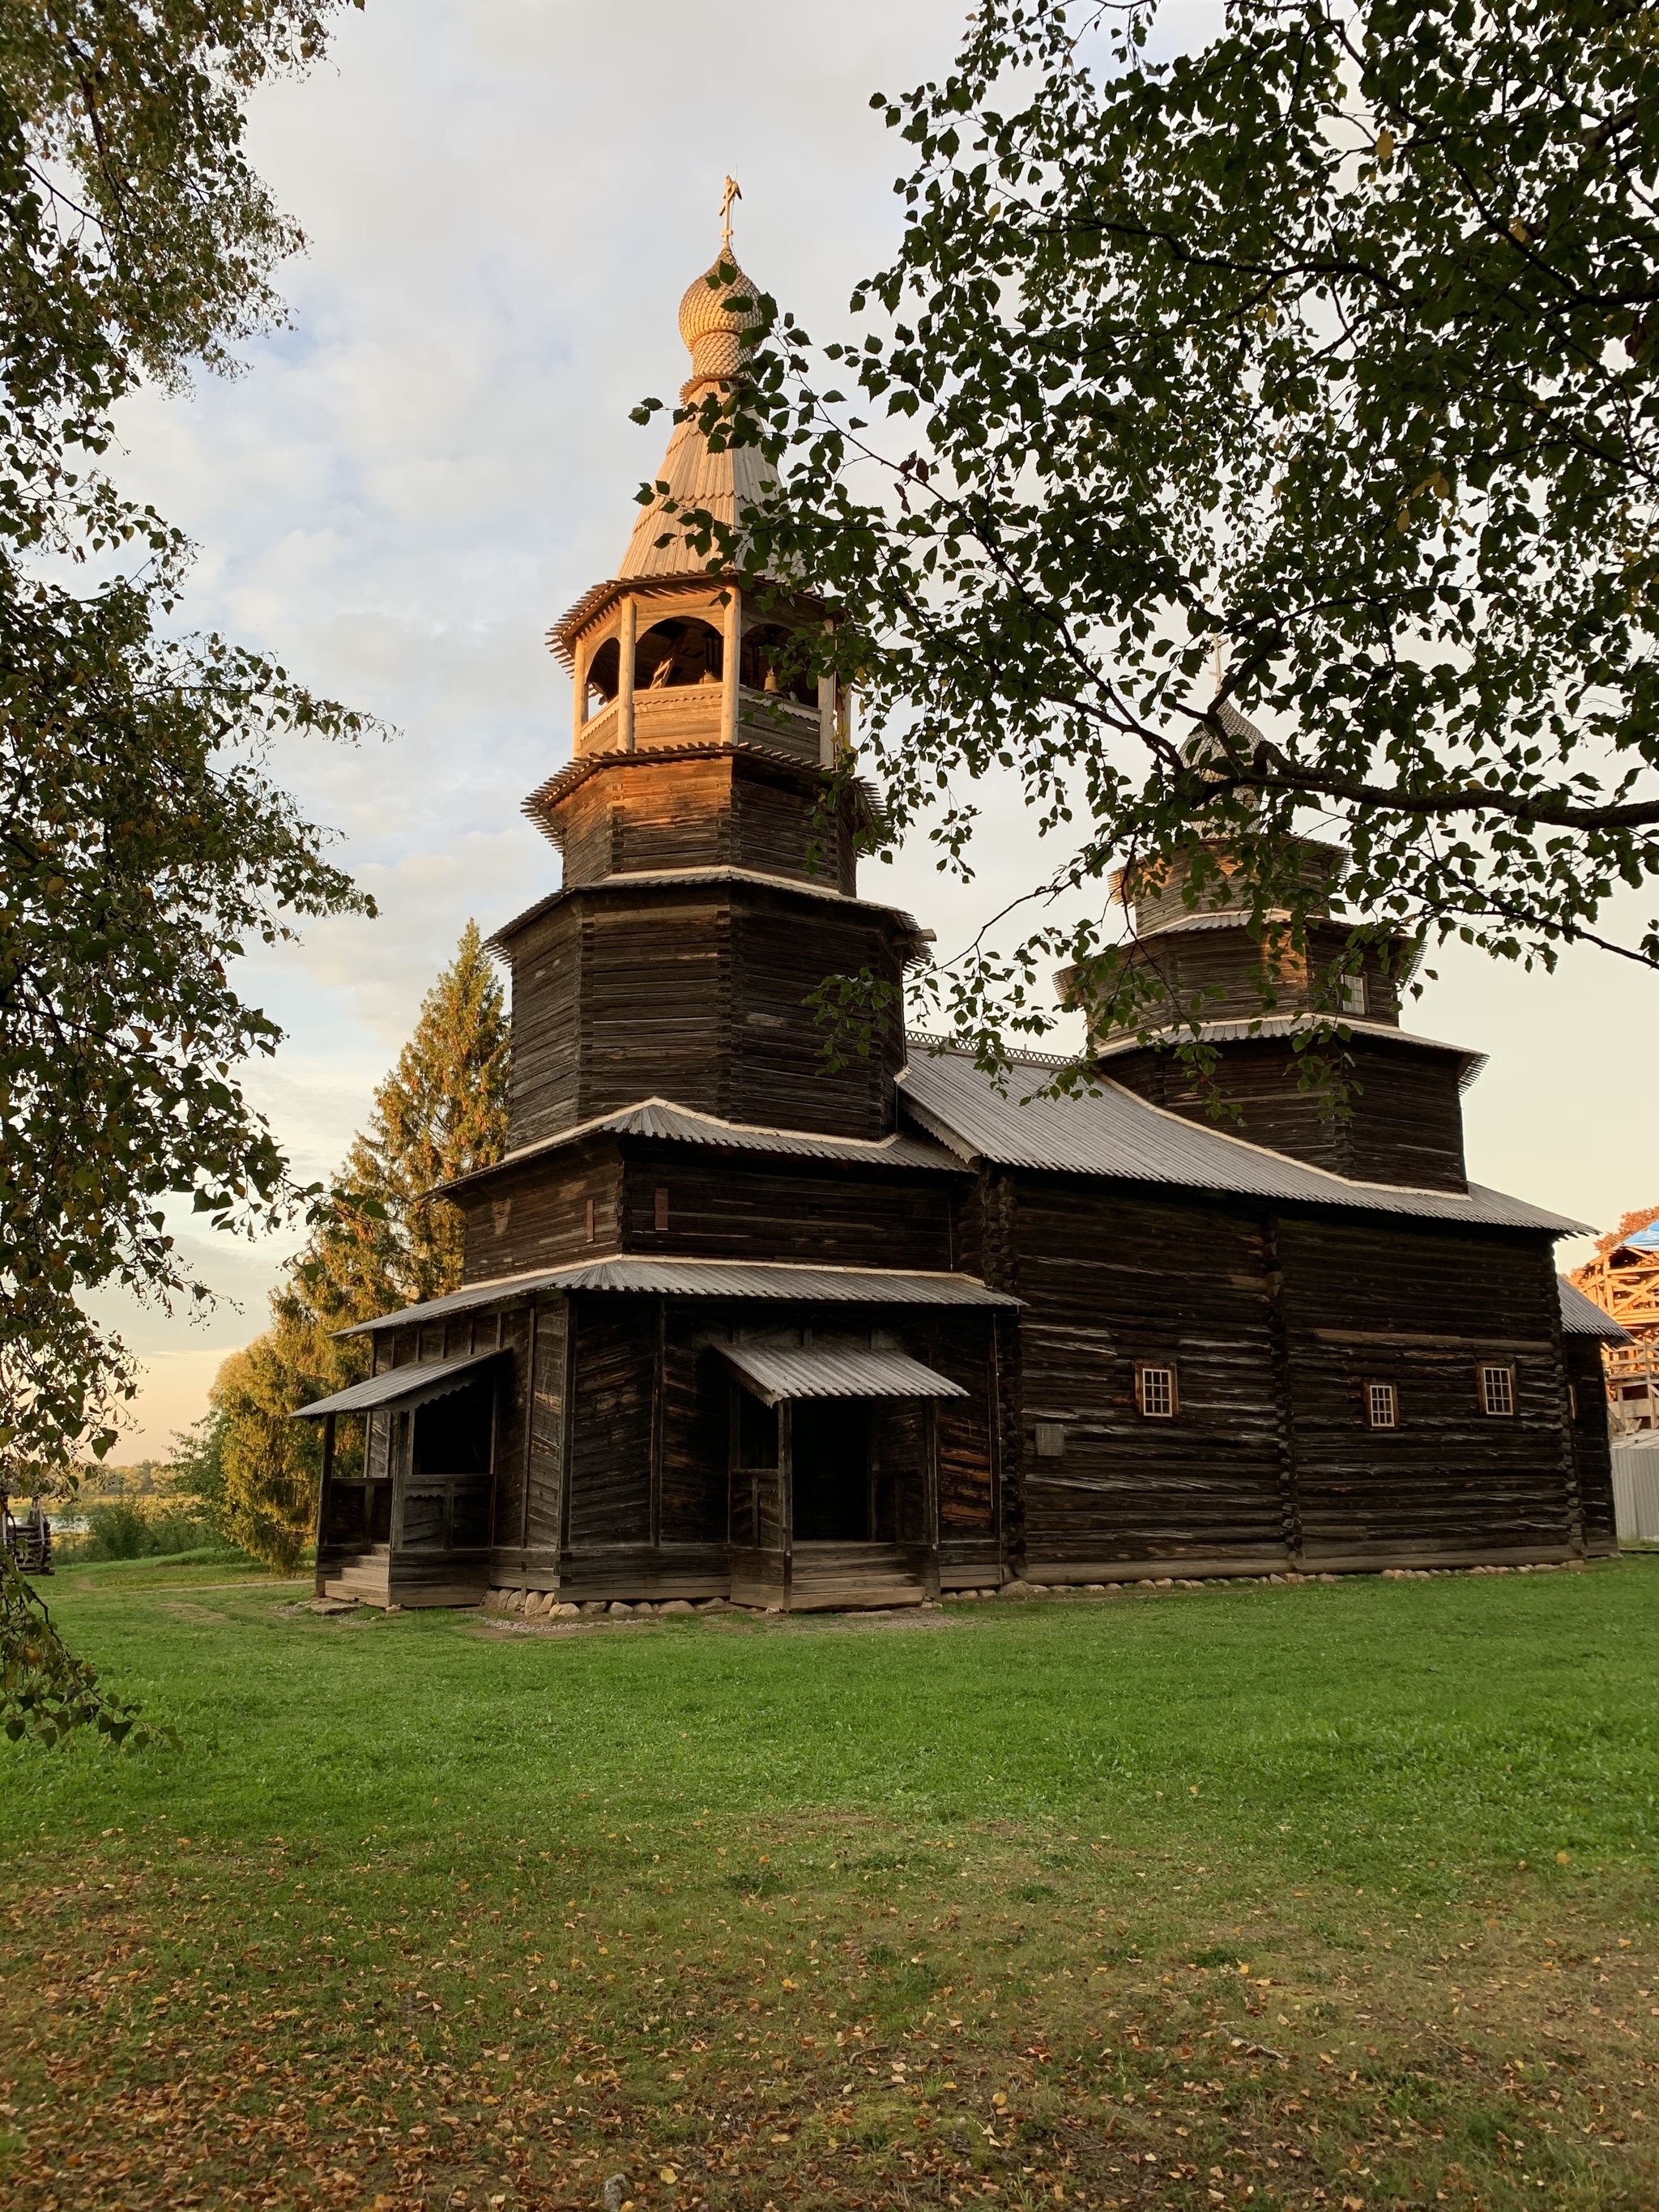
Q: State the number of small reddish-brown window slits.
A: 2